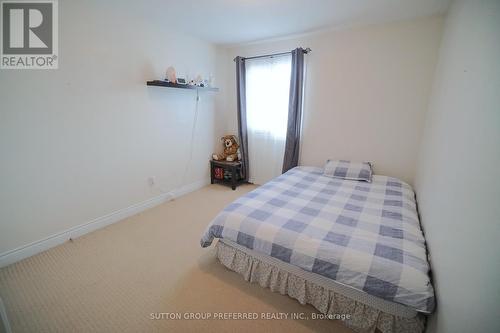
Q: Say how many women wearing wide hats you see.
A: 0